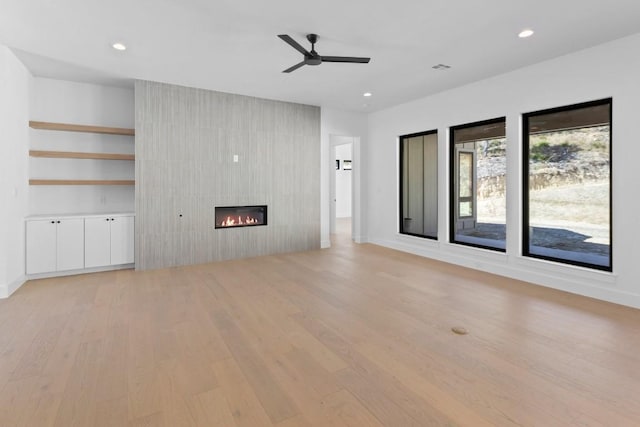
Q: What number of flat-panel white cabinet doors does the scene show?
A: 4